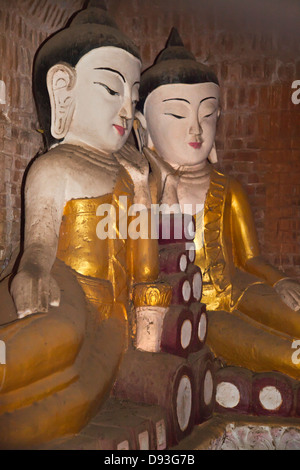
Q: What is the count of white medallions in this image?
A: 11